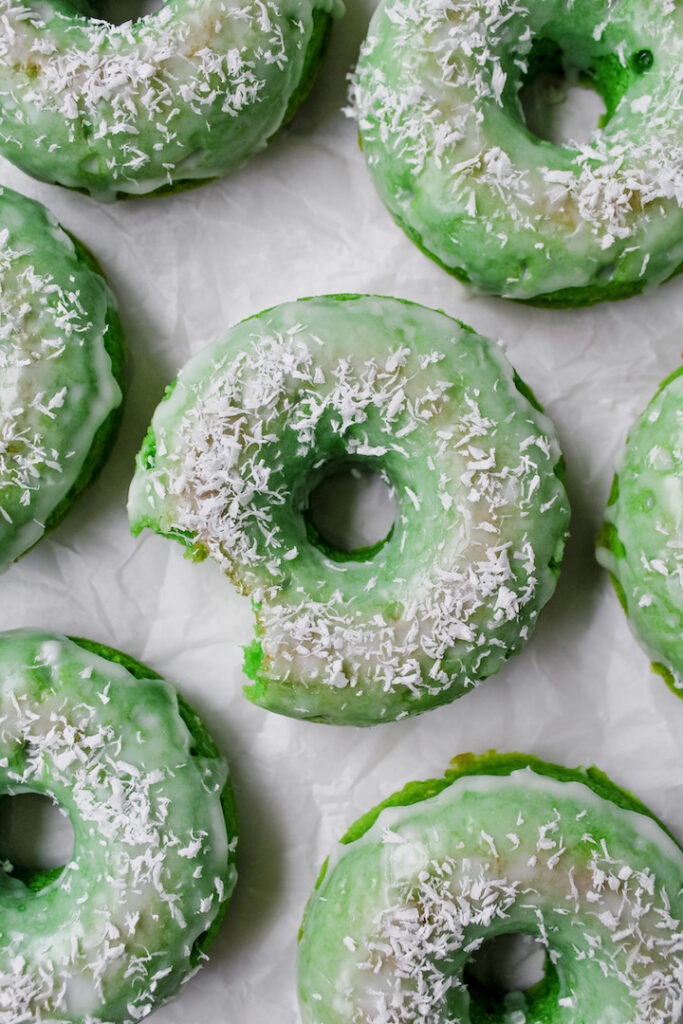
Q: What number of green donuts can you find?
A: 7